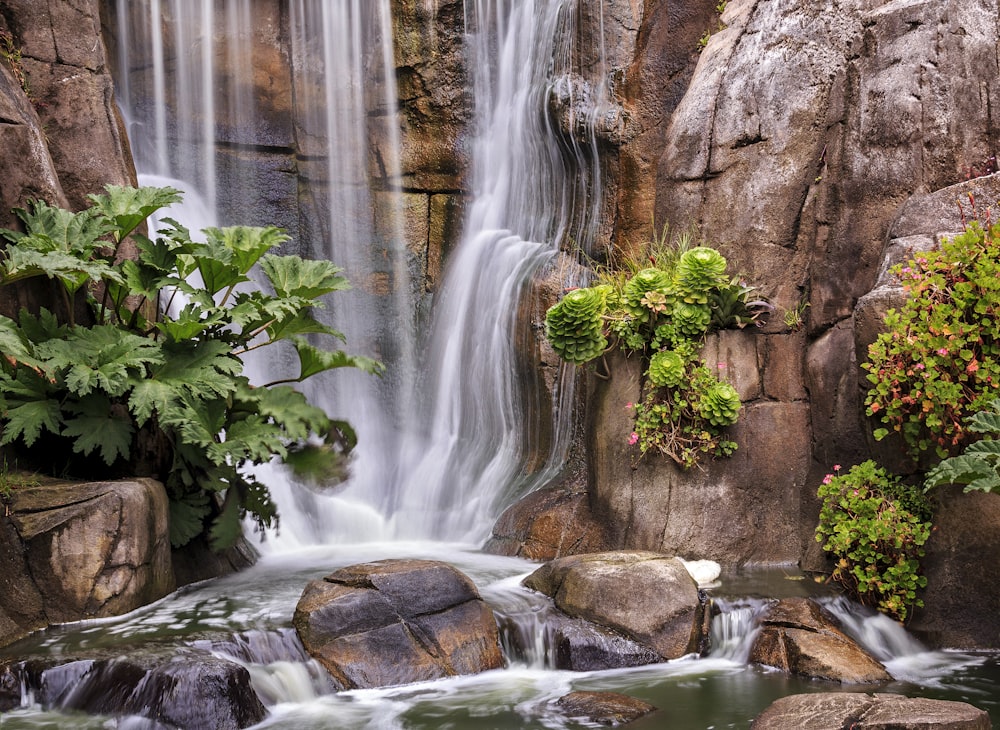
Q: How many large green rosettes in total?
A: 6